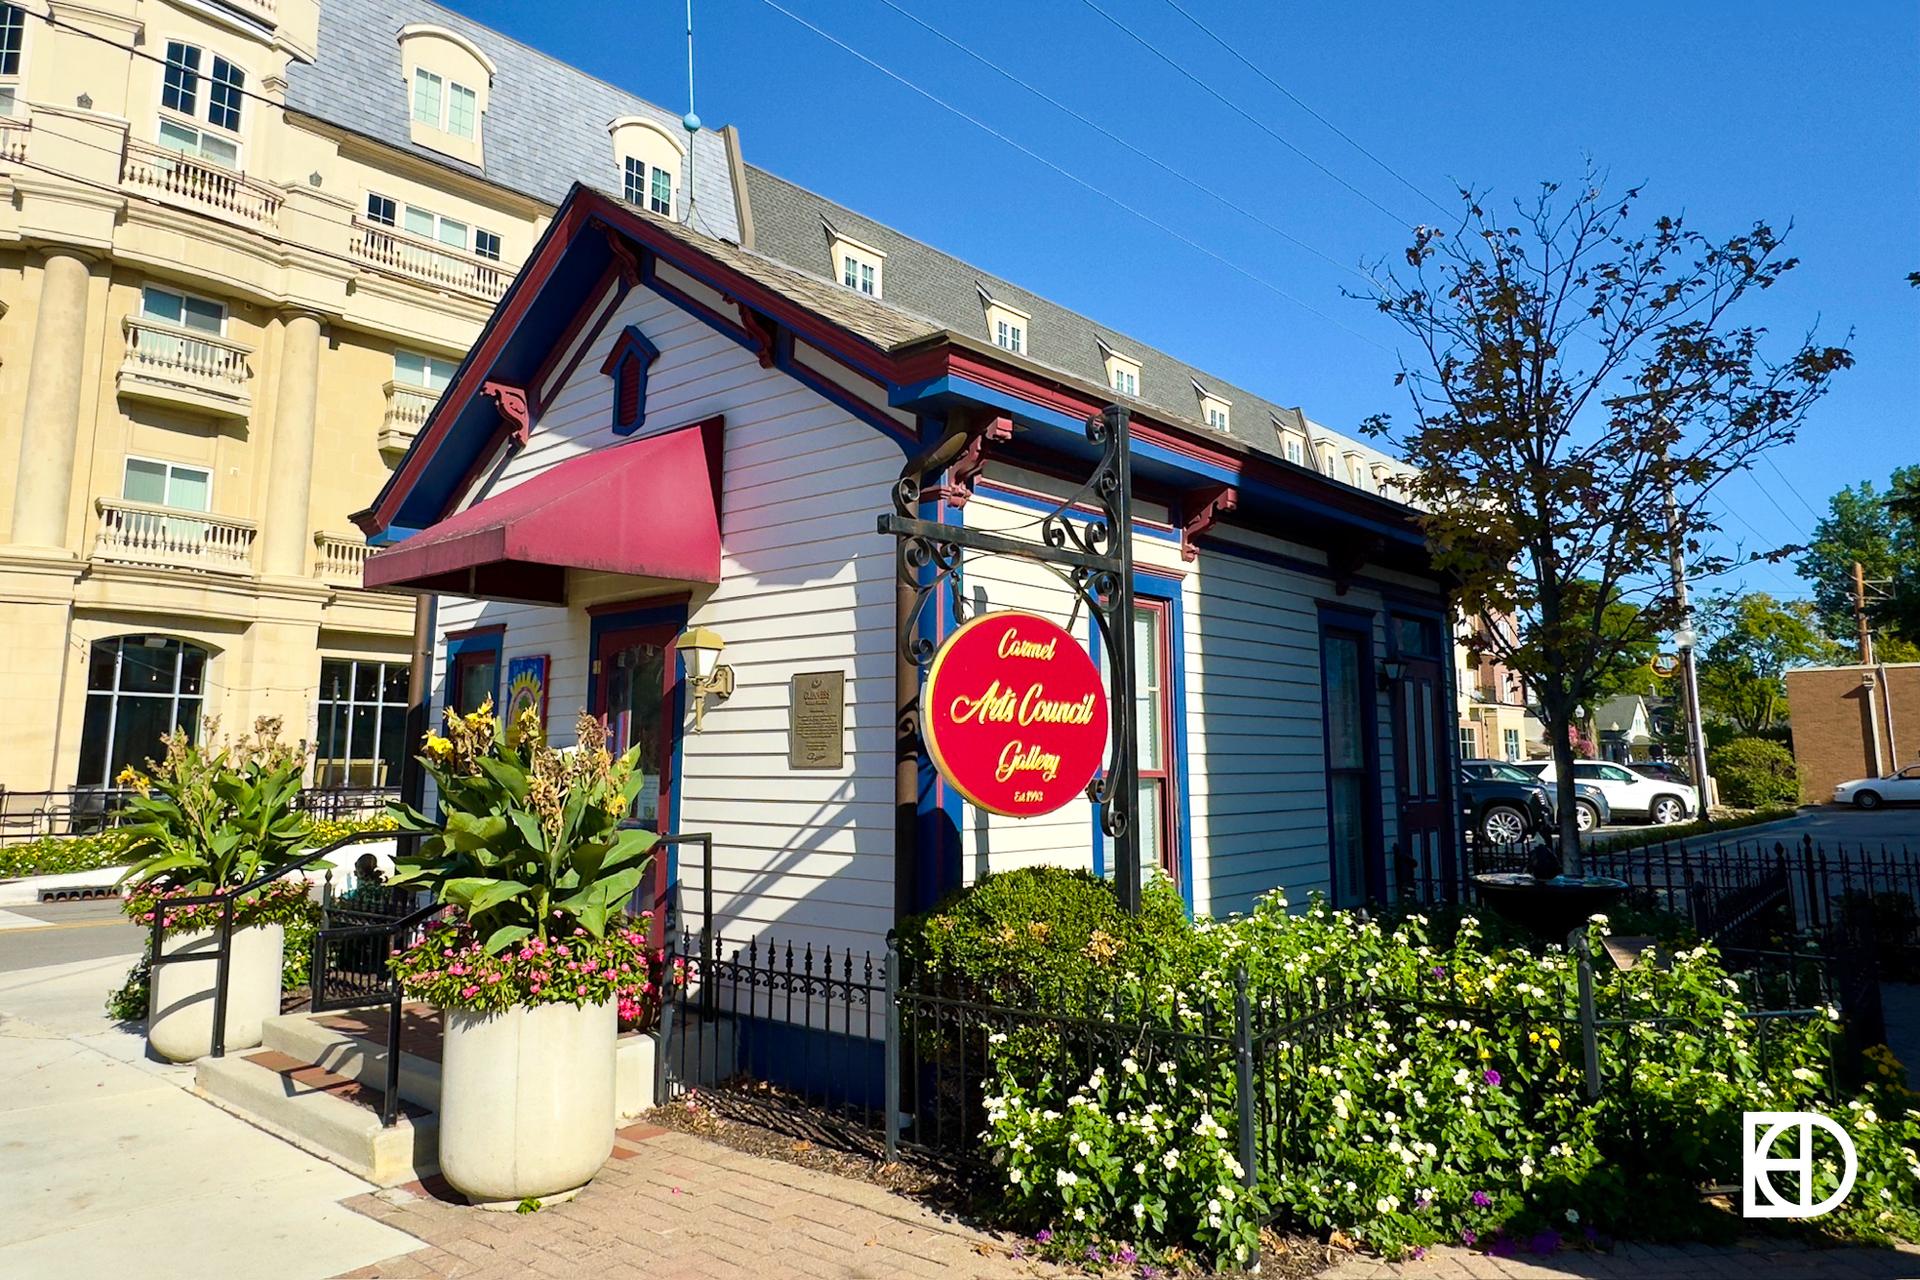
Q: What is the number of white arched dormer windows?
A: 2